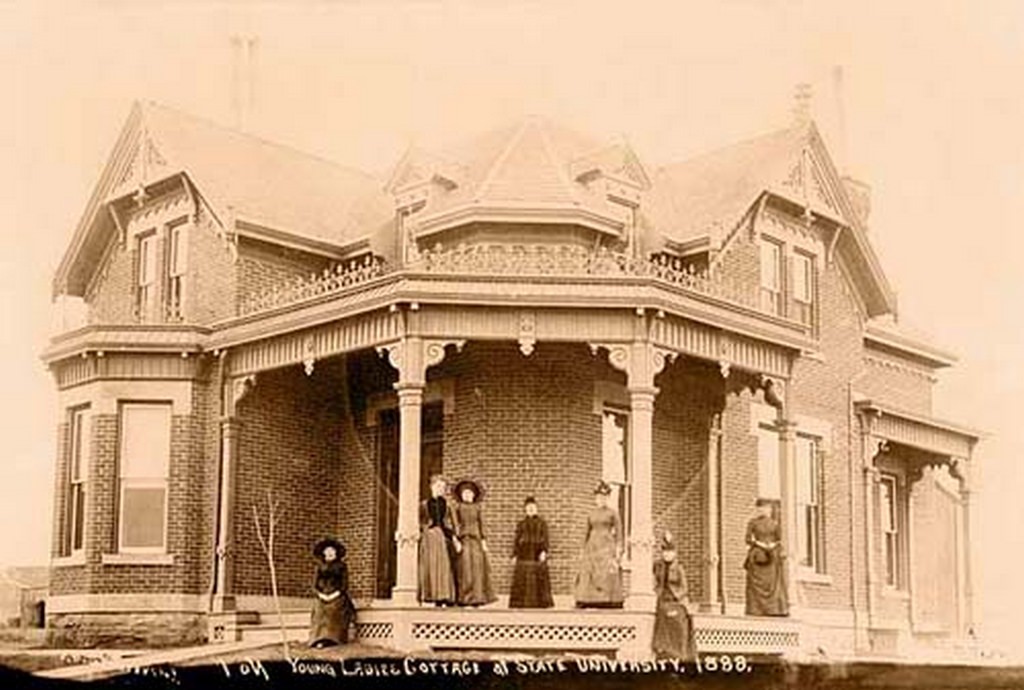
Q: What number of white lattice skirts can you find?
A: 3